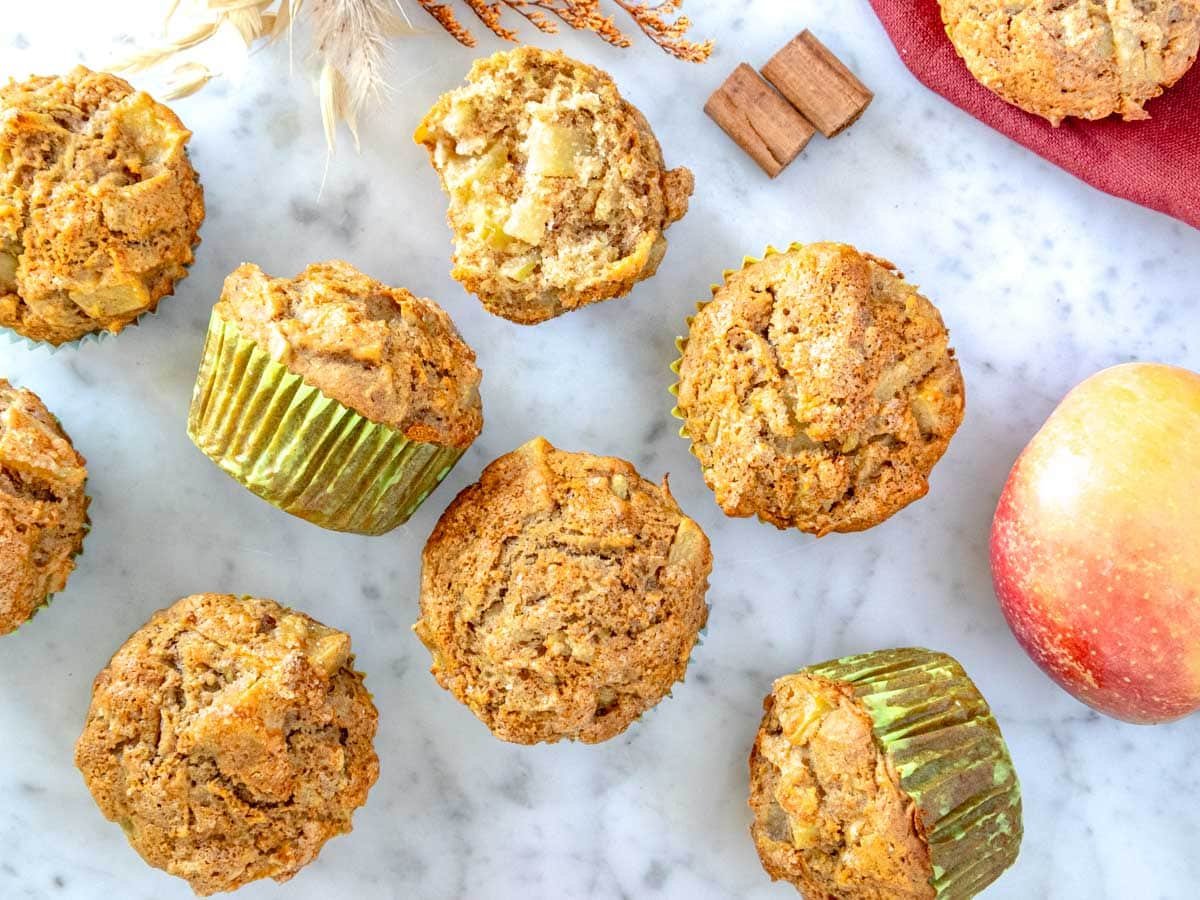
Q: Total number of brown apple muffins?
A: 9